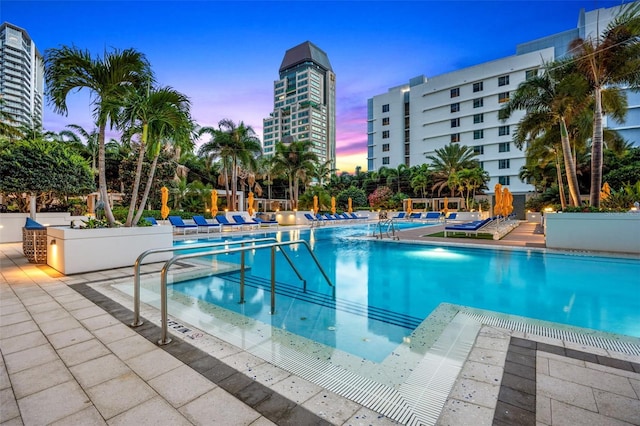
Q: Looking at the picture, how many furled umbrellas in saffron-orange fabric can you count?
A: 12